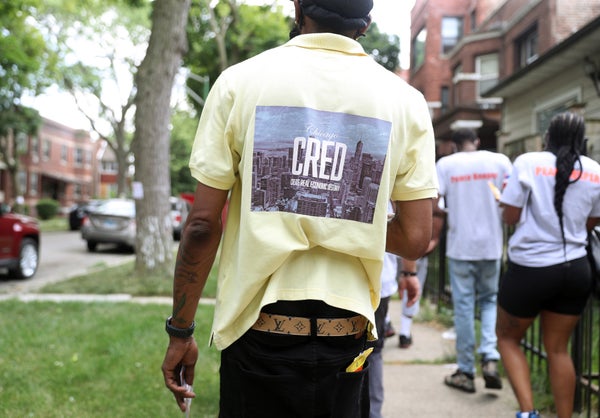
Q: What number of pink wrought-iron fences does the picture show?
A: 0